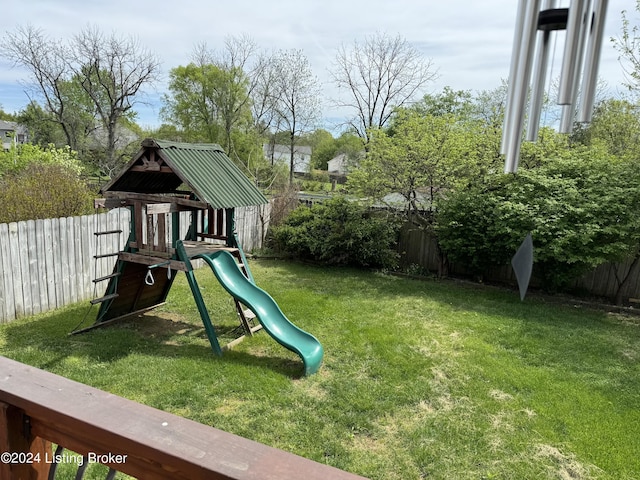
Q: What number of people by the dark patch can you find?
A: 0